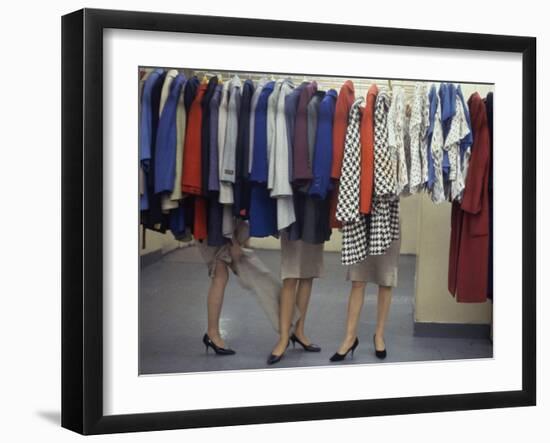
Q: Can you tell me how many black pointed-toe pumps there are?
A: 5